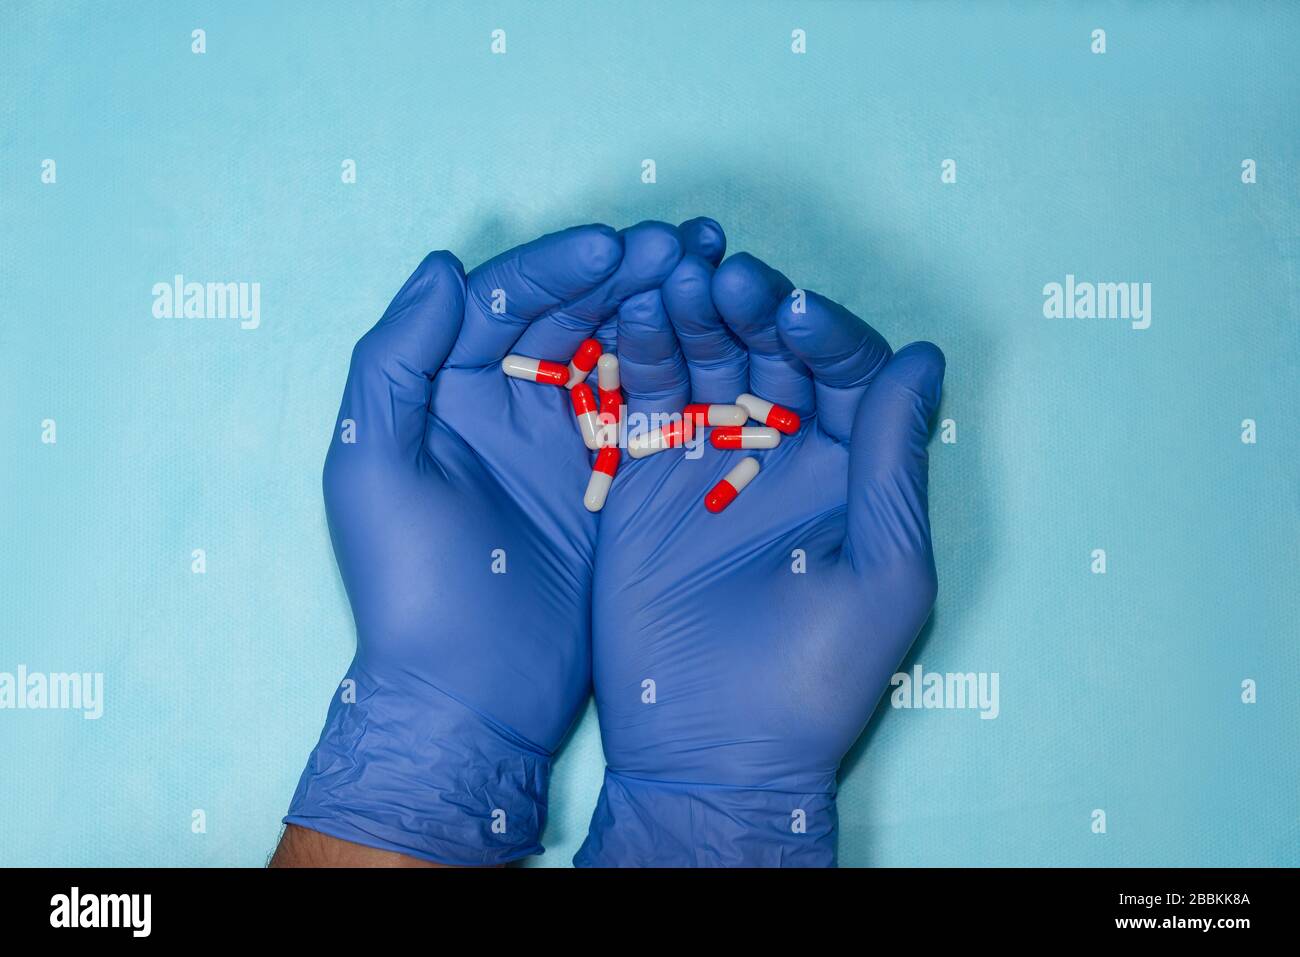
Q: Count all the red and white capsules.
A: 11